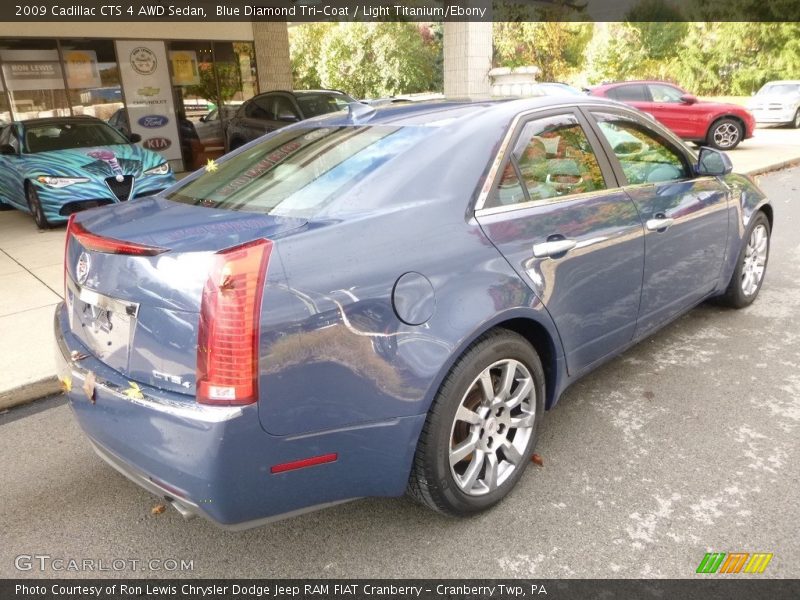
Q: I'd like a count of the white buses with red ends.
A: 0